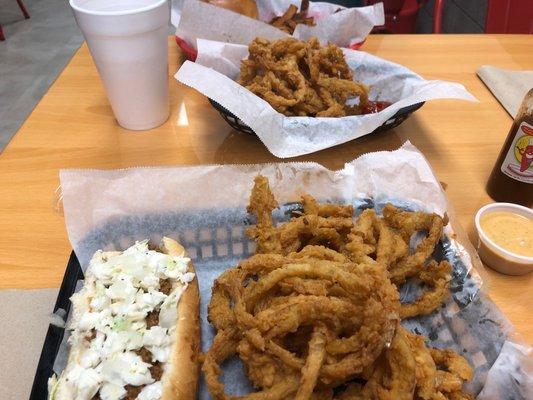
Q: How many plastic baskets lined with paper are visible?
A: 3